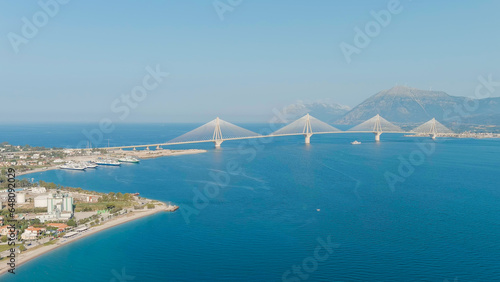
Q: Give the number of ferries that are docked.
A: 4